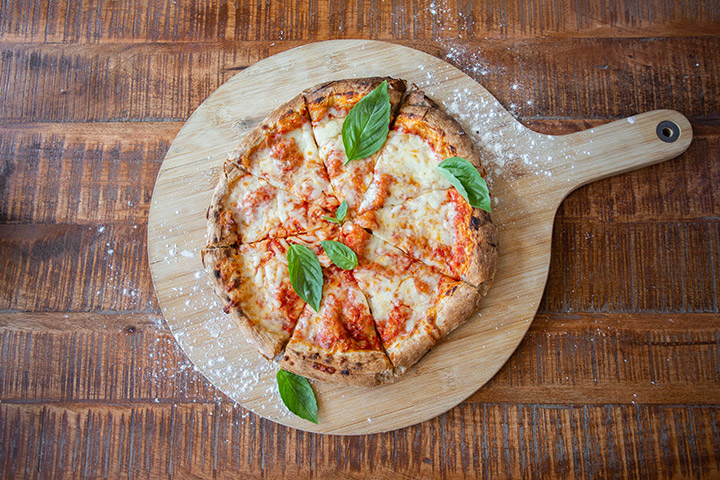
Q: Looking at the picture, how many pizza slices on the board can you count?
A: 8